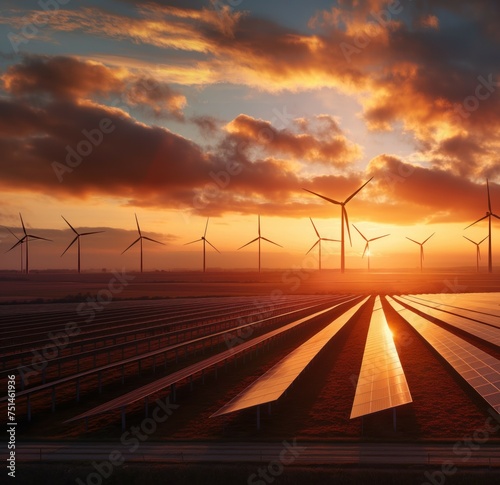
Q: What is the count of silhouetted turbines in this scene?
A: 12